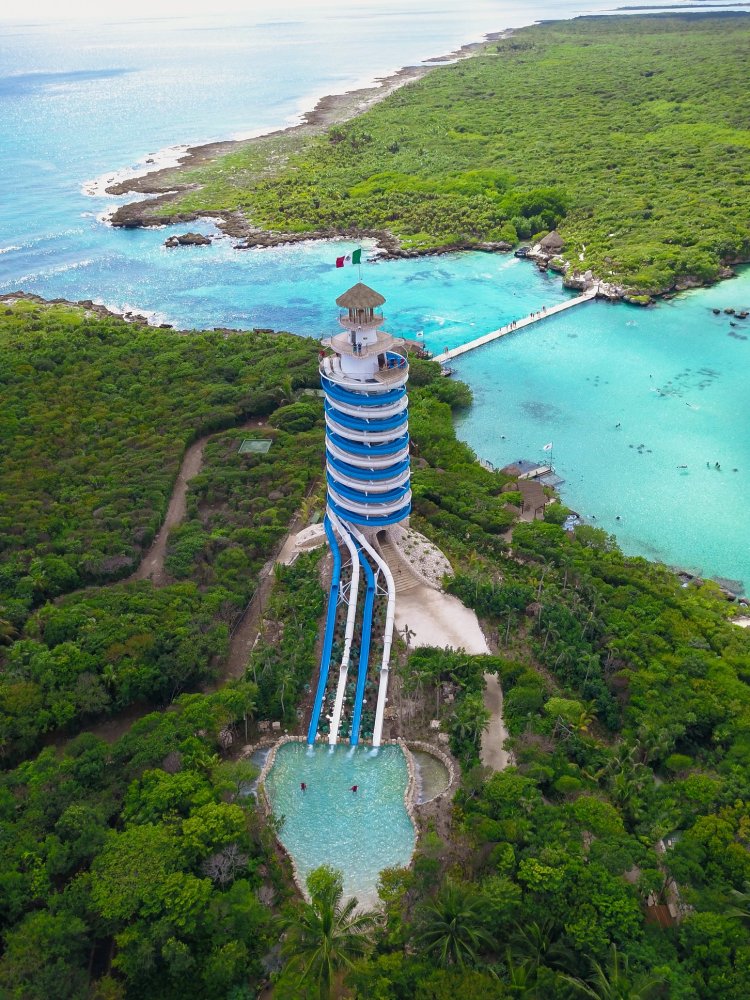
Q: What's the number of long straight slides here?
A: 4